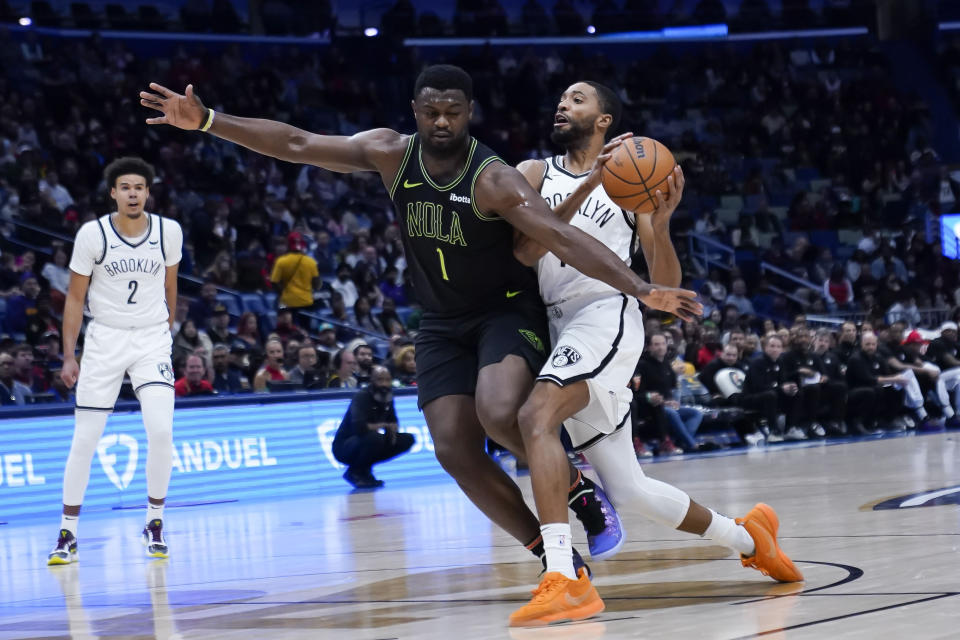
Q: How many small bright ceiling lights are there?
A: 3